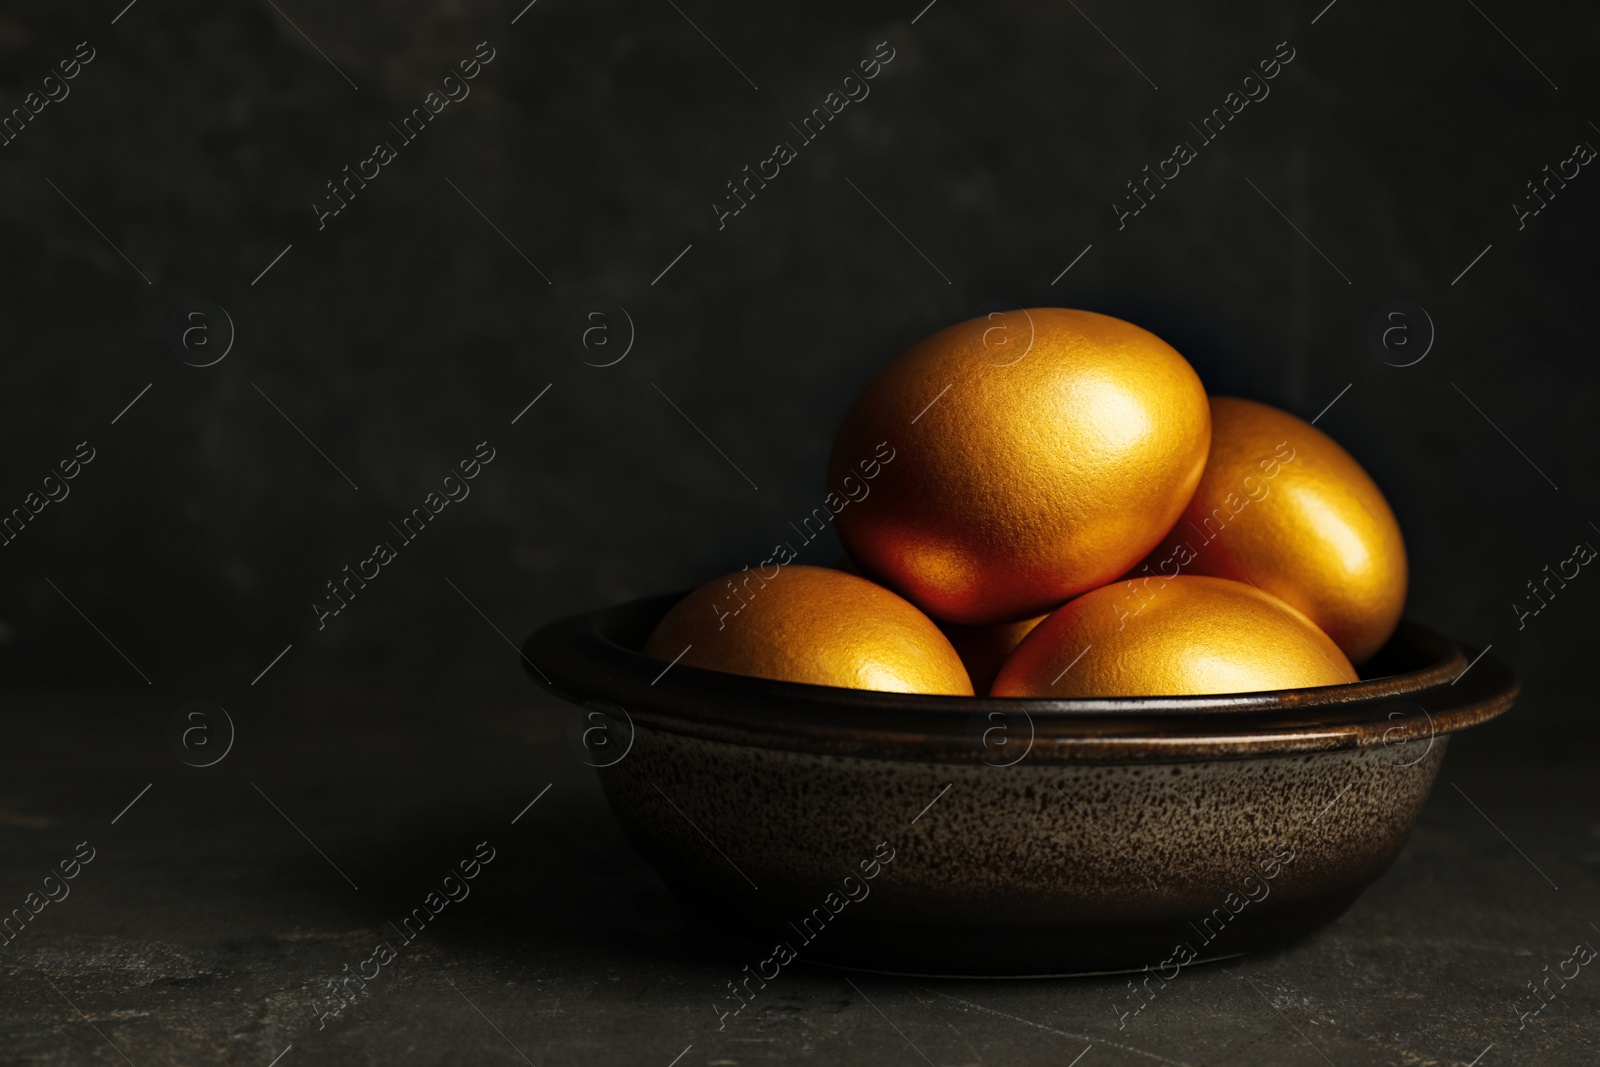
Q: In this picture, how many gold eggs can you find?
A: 5